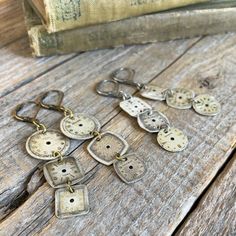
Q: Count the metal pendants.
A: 12